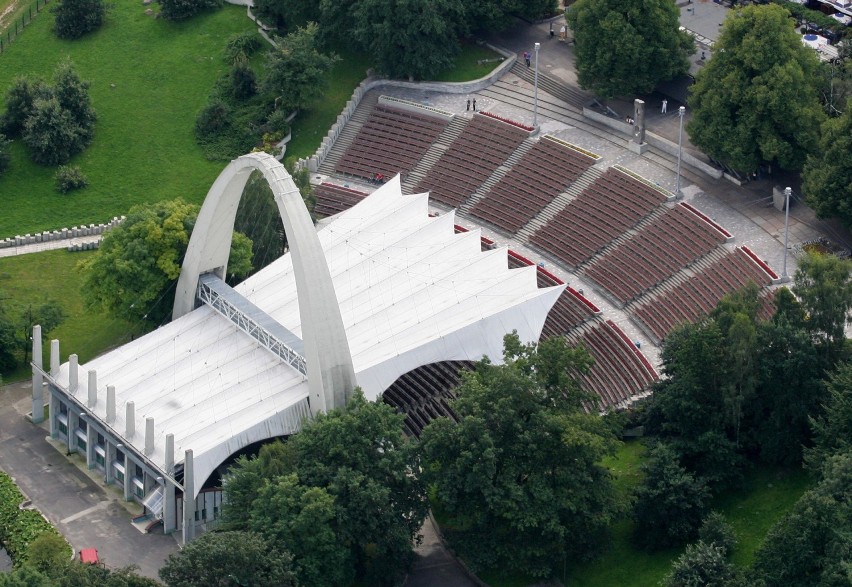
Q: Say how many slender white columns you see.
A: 9